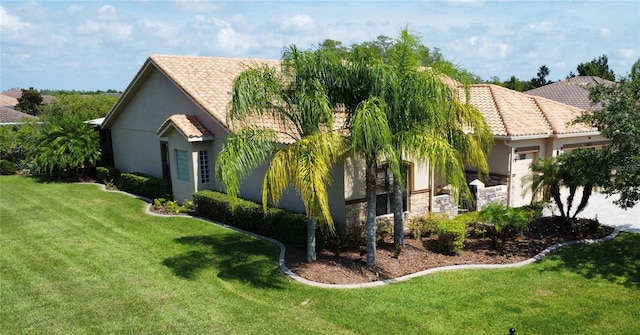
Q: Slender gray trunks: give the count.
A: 3